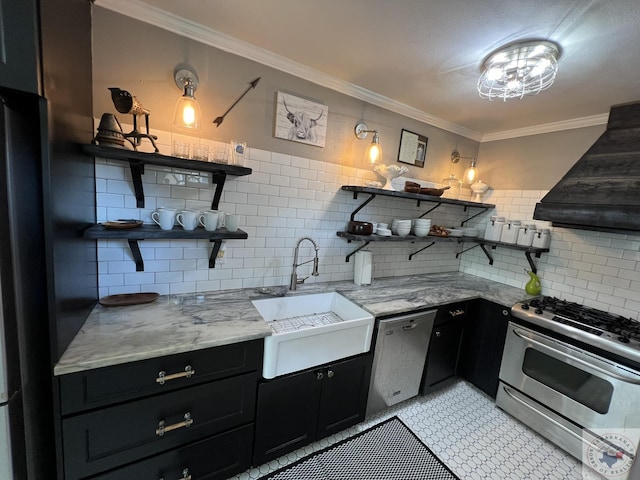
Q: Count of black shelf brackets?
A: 12